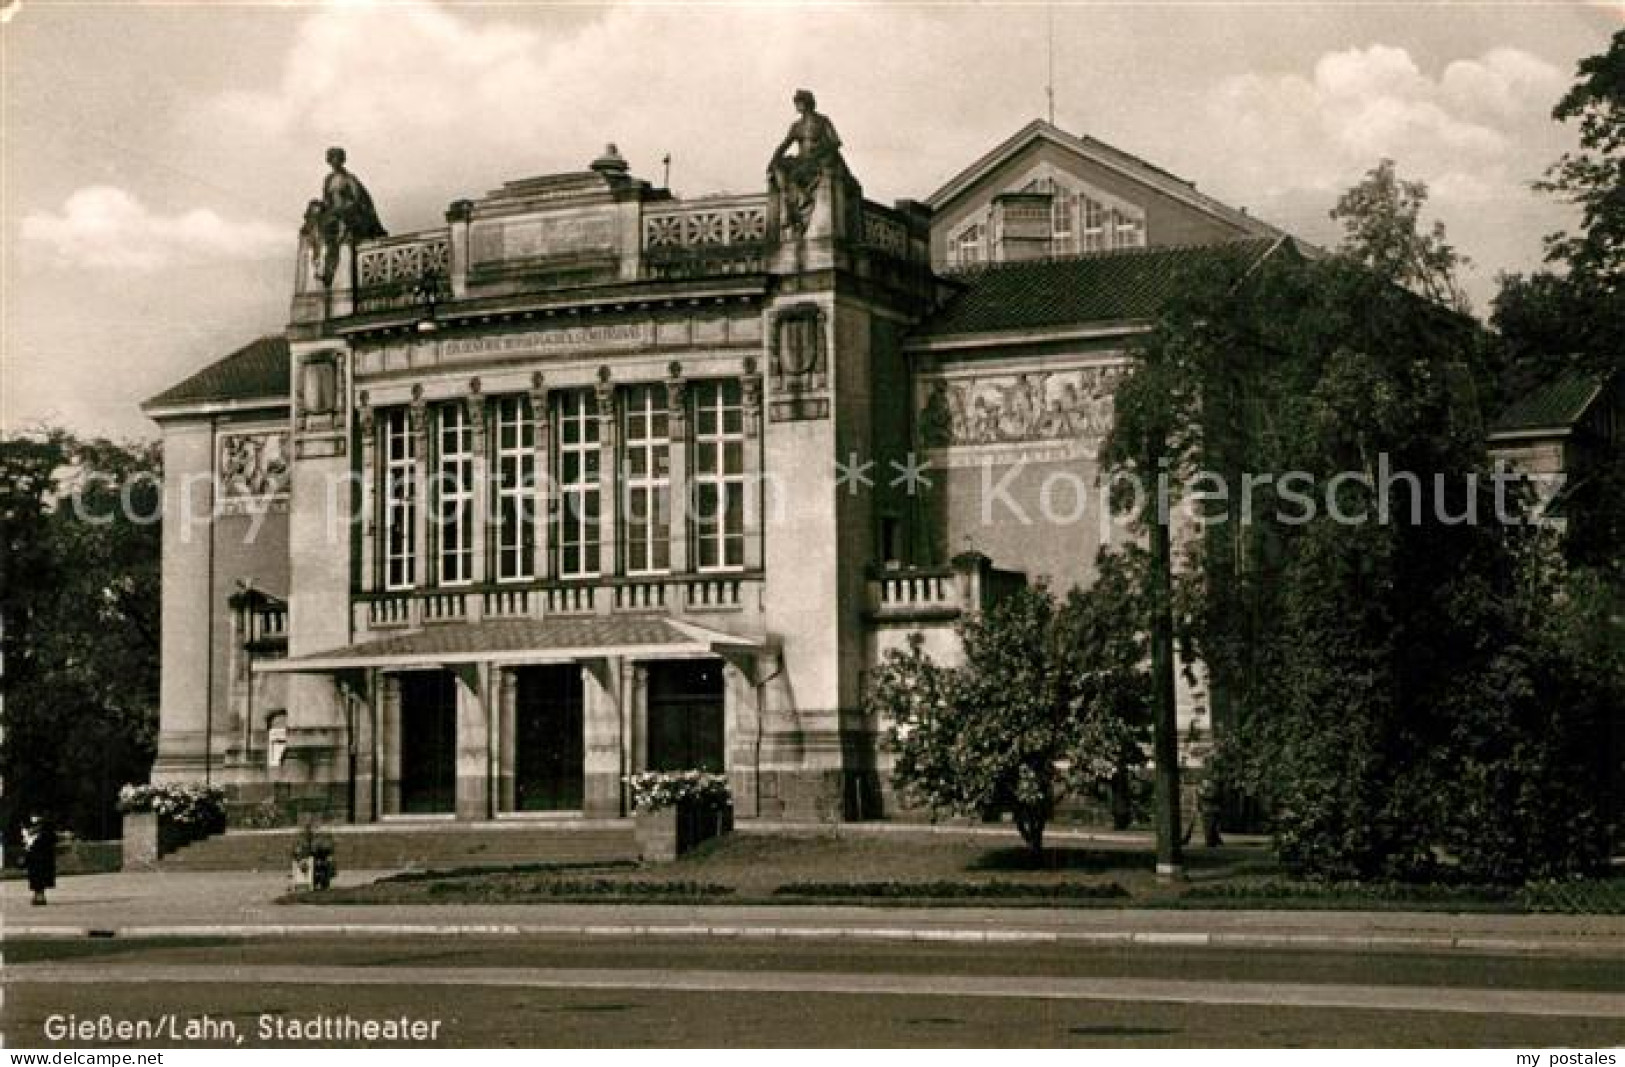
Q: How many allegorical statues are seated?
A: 2